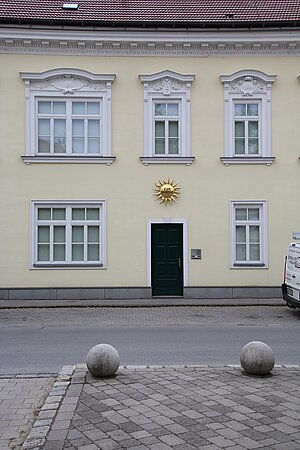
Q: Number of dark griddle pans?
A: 0